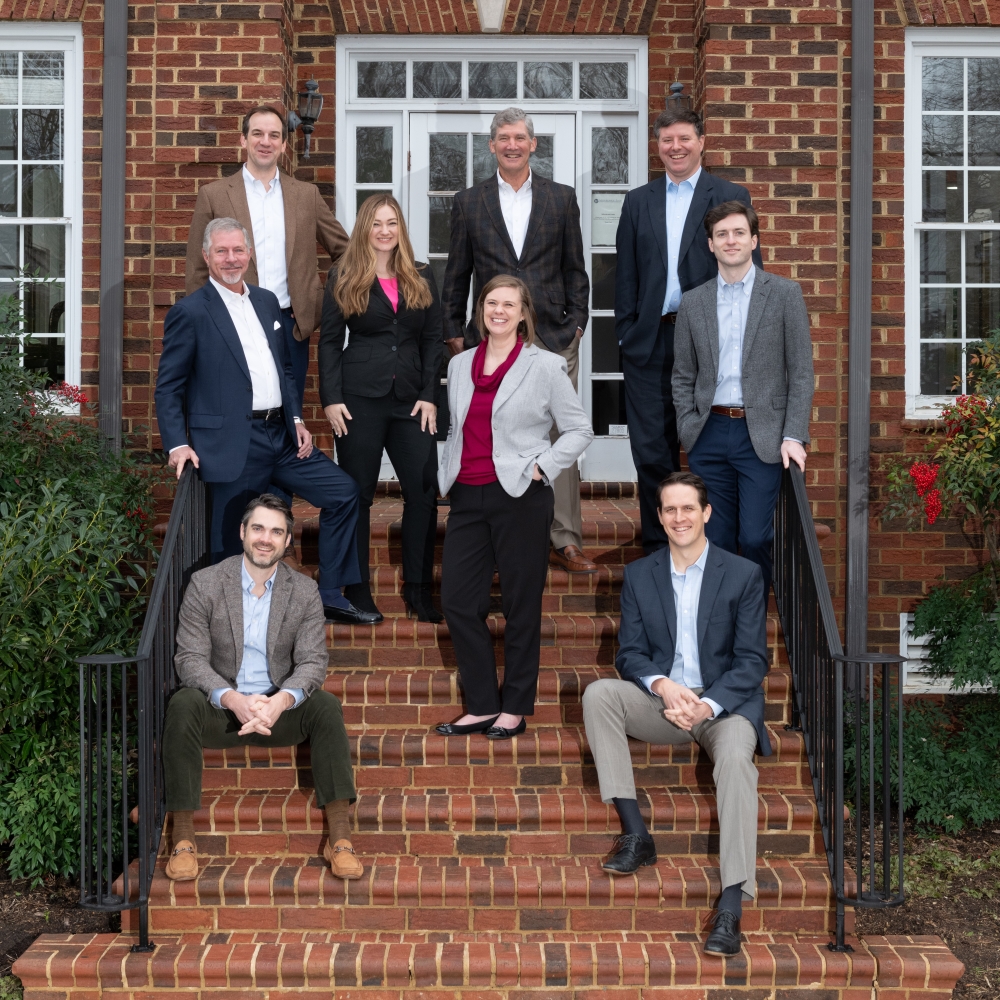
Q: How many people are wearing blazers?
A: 9